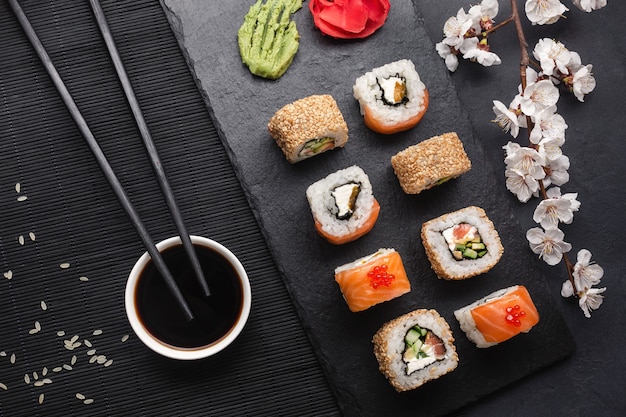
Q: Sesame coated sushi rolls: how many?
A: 4